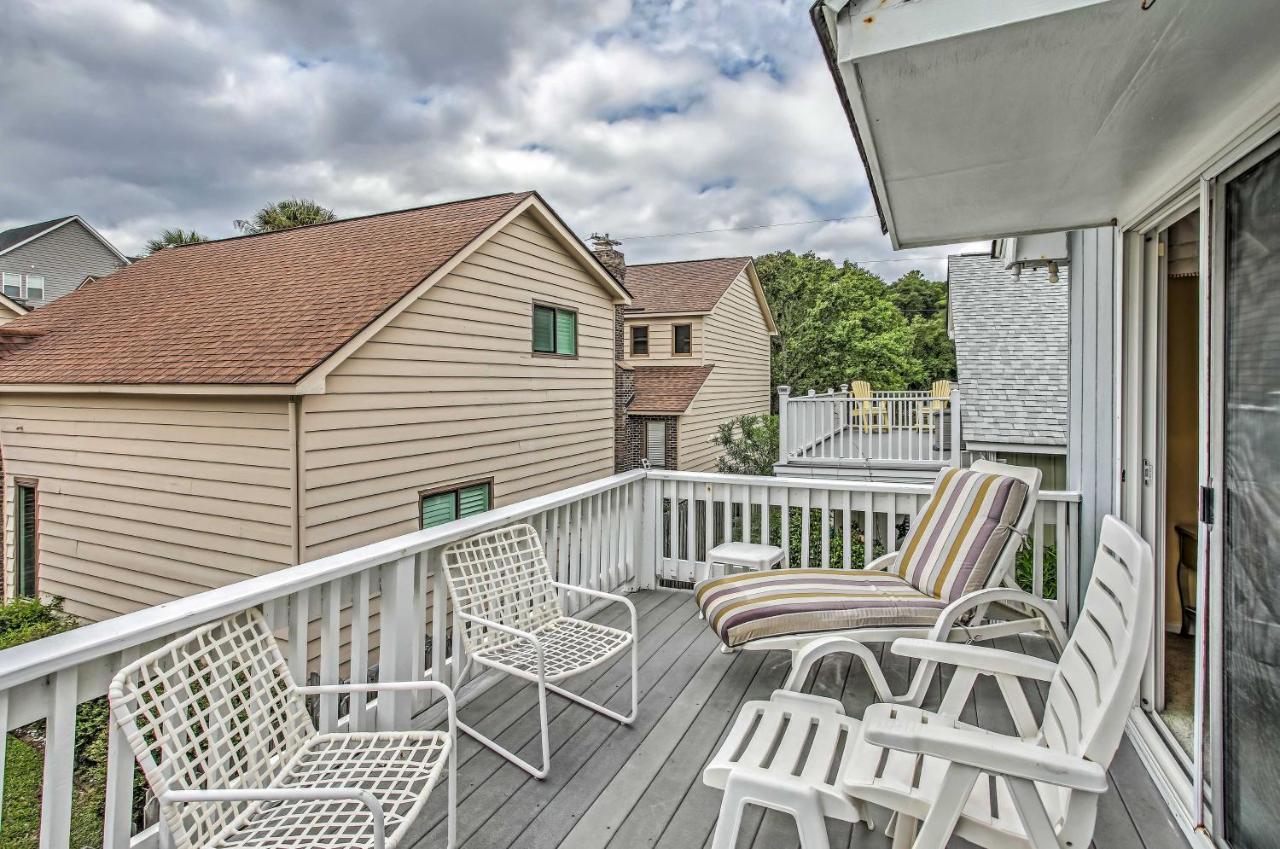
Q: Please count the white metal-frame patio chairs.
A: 2